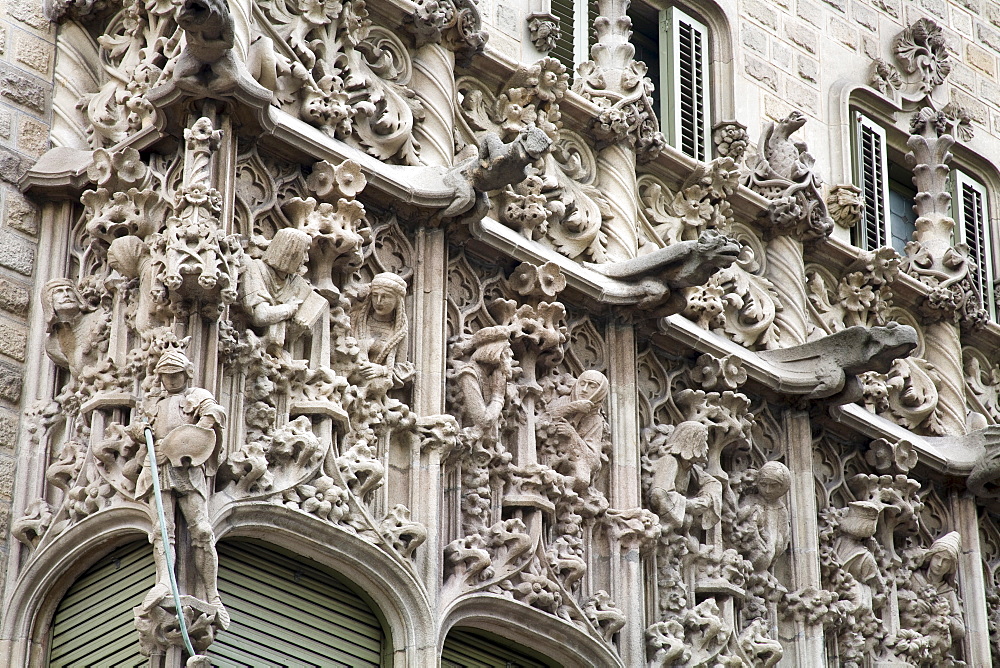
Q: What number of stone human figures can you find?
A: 11